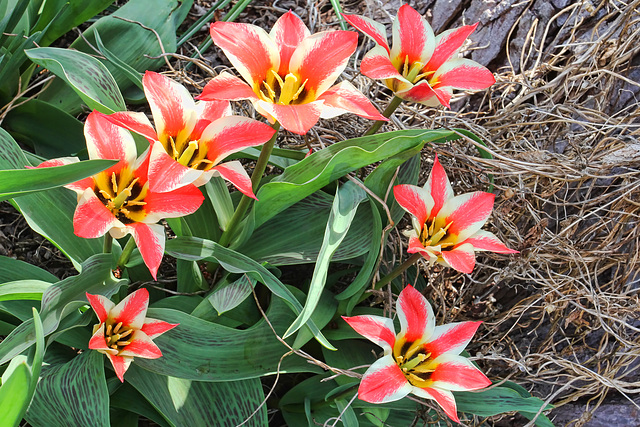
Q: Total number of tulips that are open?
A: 7